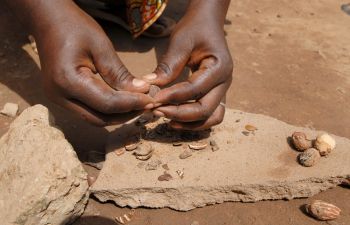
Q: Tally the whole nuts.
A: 4